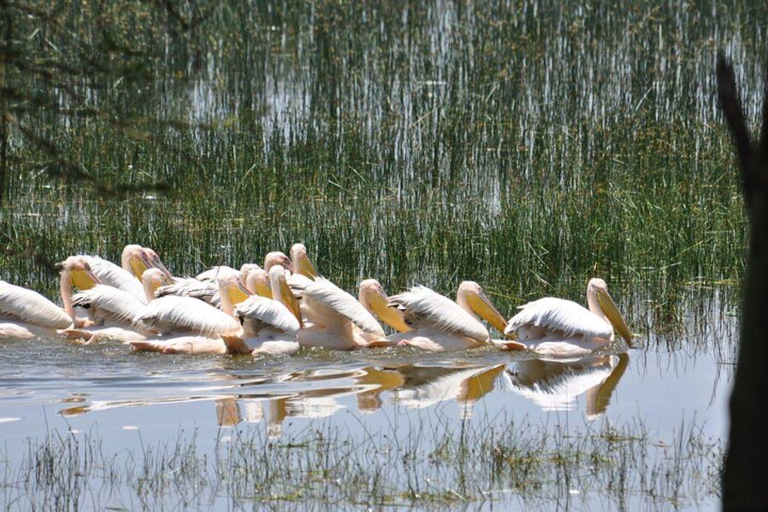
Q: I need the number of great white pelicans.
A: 13